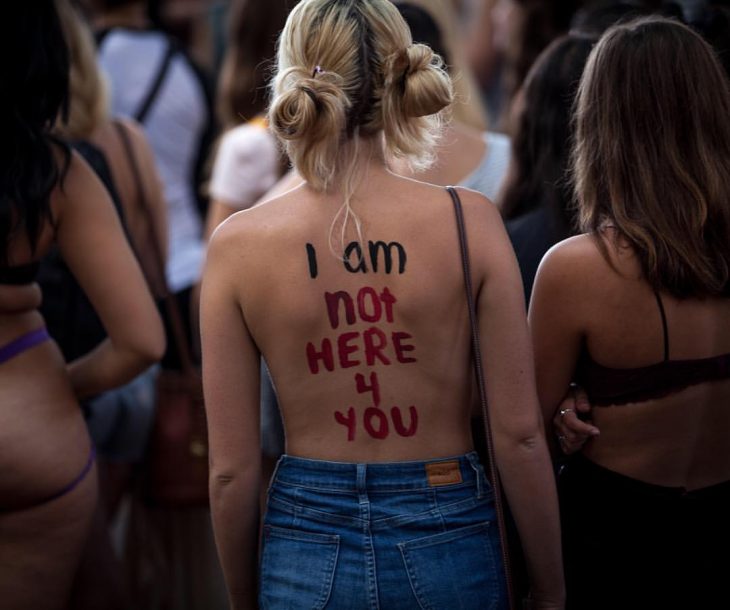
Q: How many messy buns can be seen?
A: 2